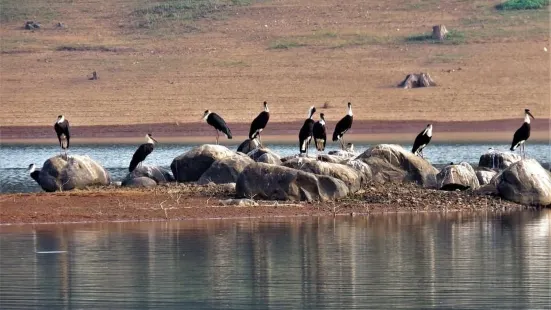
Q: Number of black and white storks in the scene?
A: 10